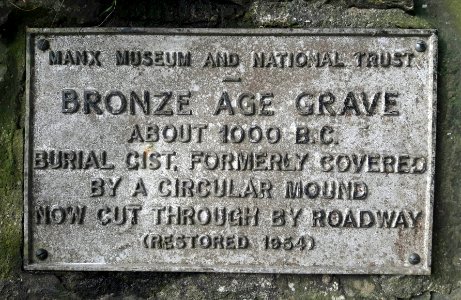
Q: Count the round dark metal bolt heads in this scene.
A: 4